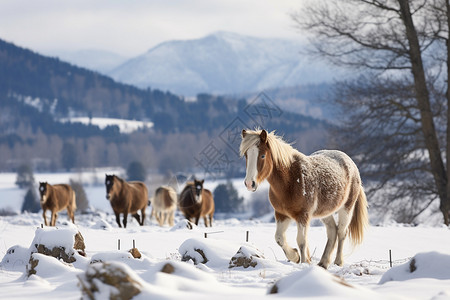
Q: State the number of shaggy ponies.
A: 5